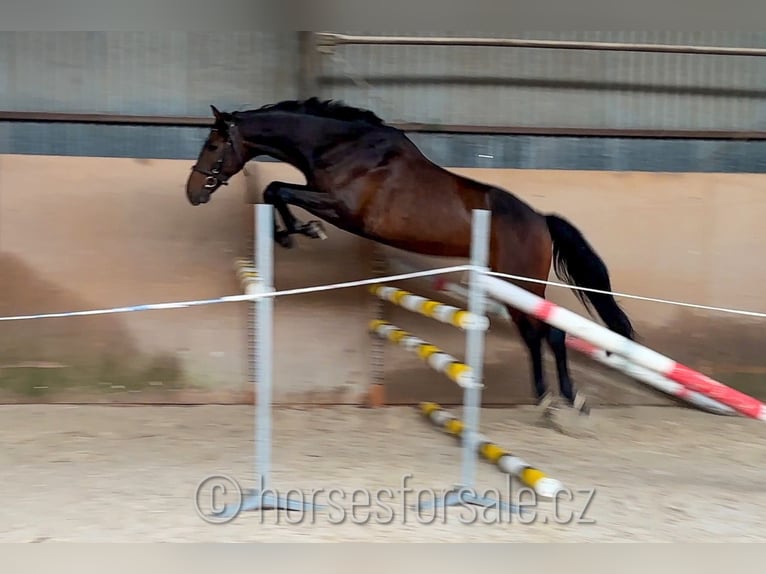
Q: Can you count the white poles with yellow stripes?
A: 4